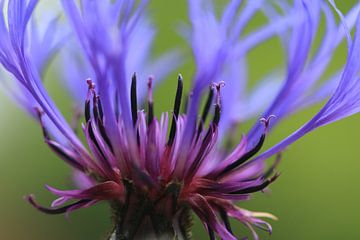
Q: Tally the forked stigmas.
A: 2